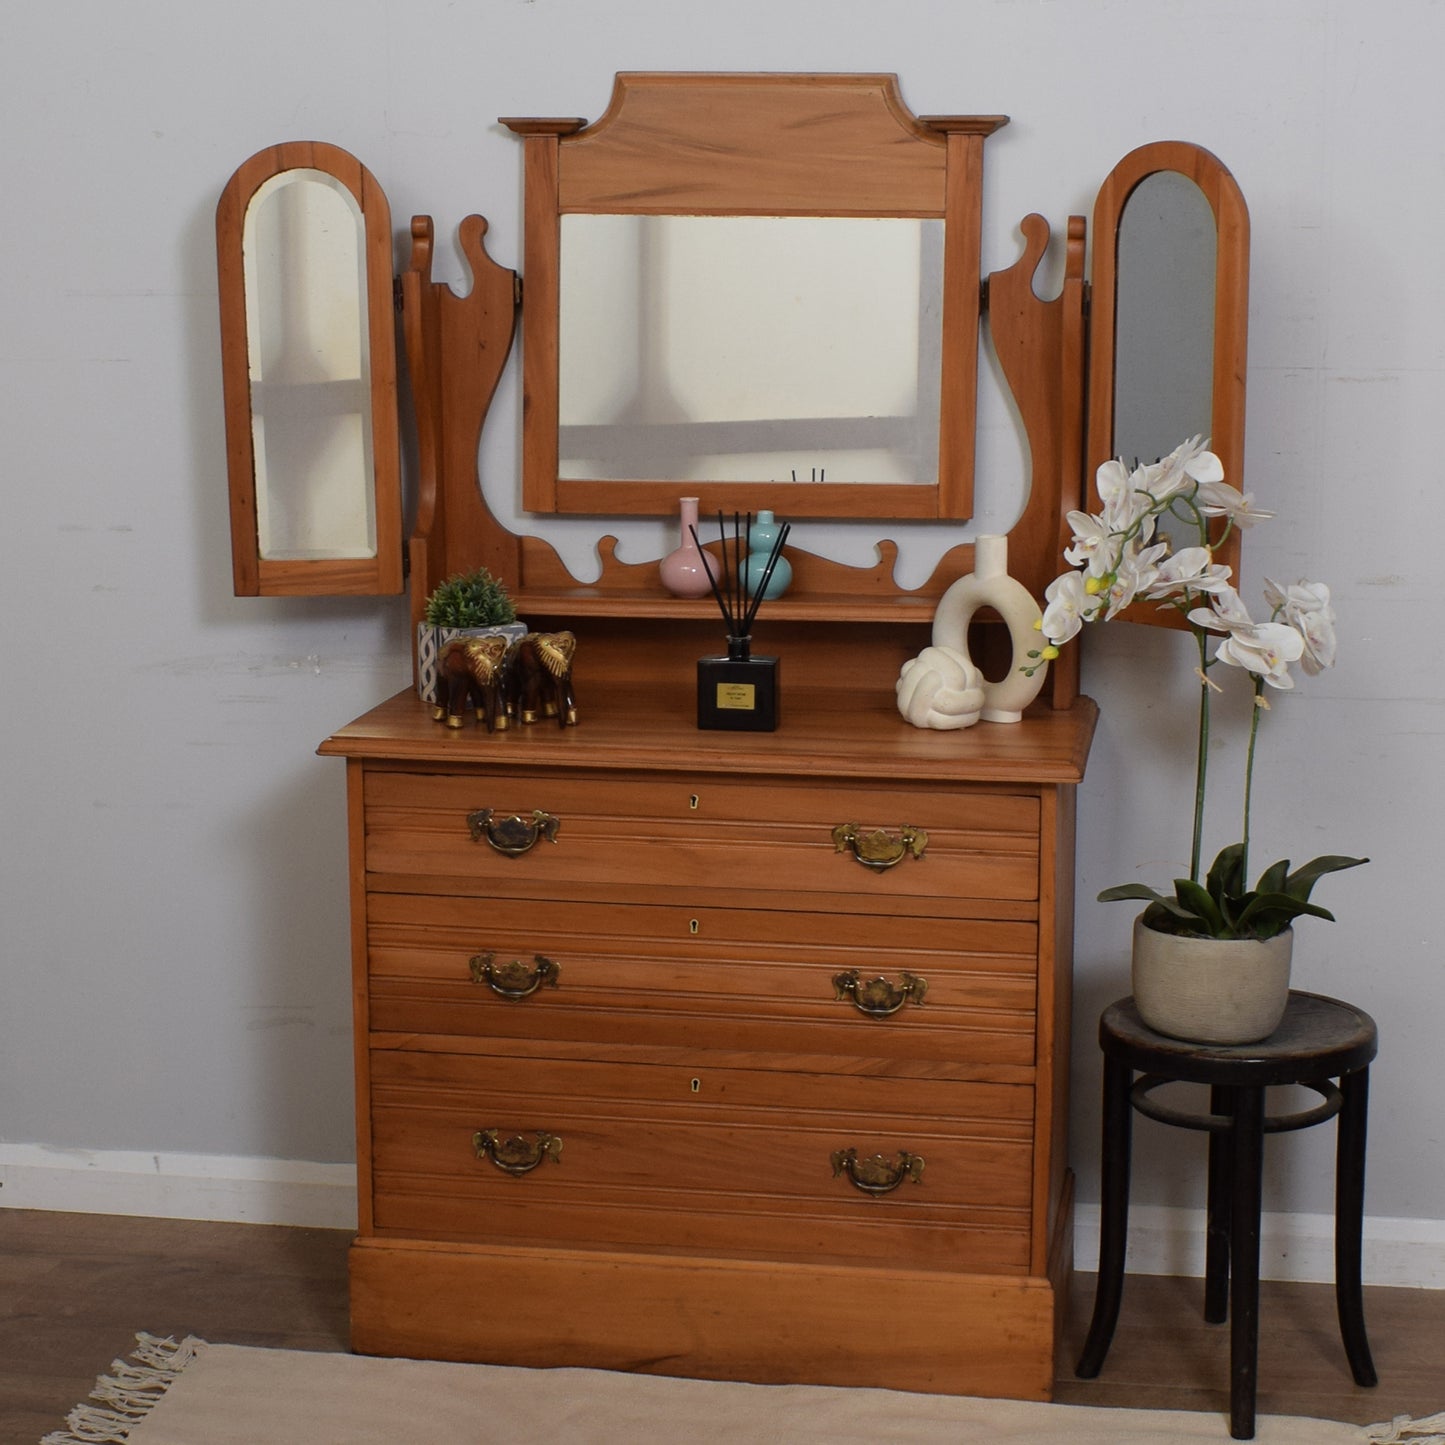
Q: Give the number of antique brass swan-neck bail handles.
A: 6